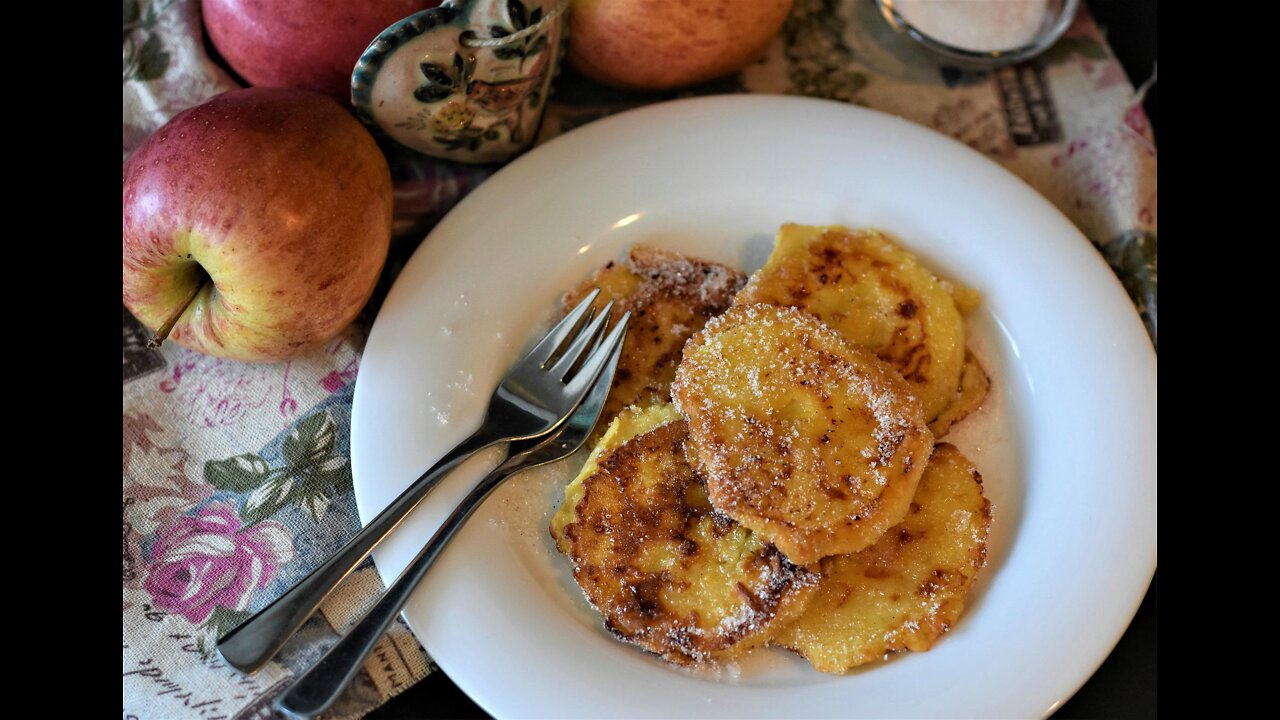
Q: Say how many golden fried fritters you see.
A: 5